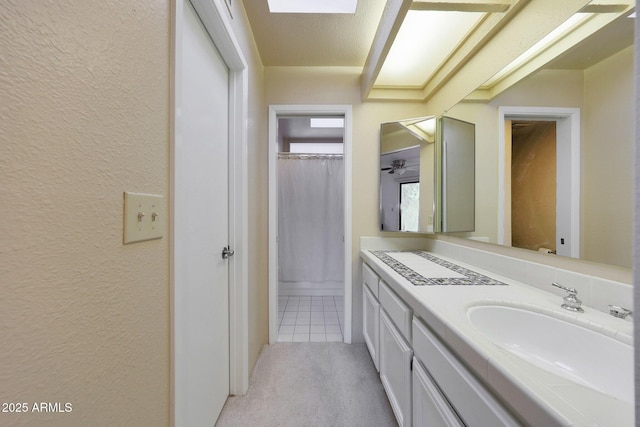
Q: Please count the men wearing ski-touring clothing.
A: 0